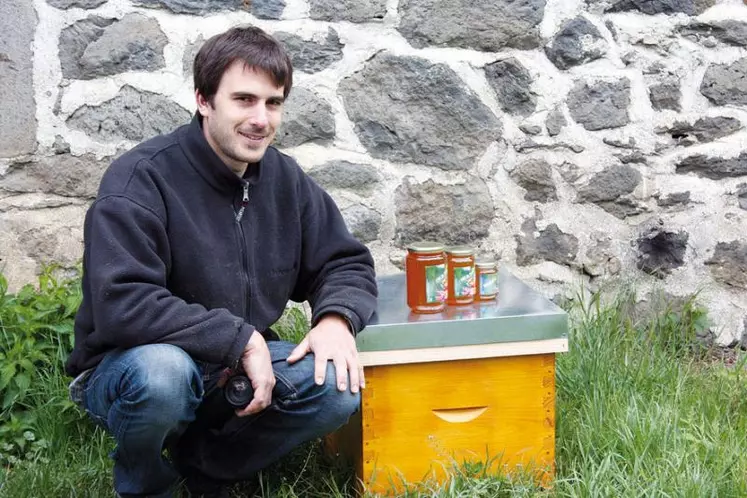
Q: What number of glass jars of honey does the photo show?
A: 3